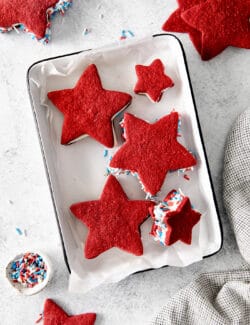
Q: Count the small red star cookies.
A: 2